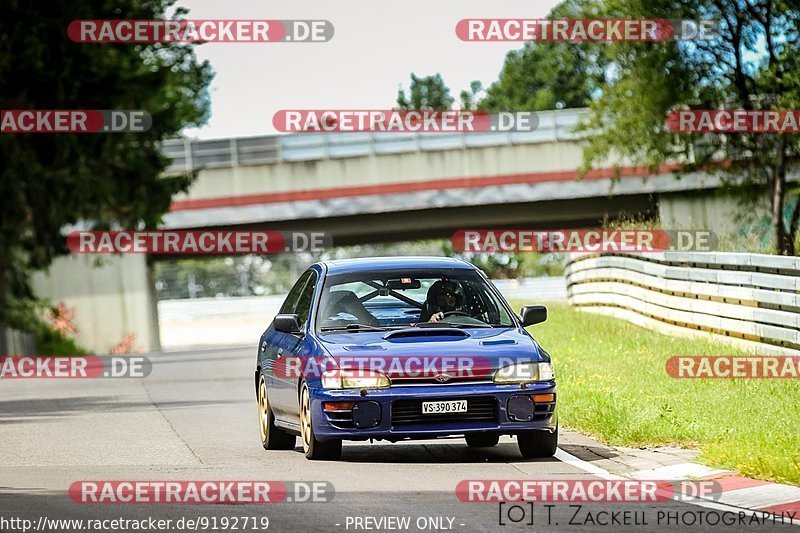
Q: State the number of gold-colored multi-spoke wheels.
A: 2